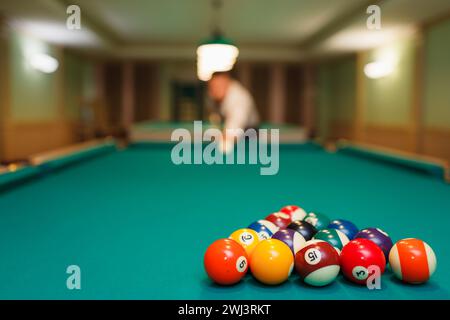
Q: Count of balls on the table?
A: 15